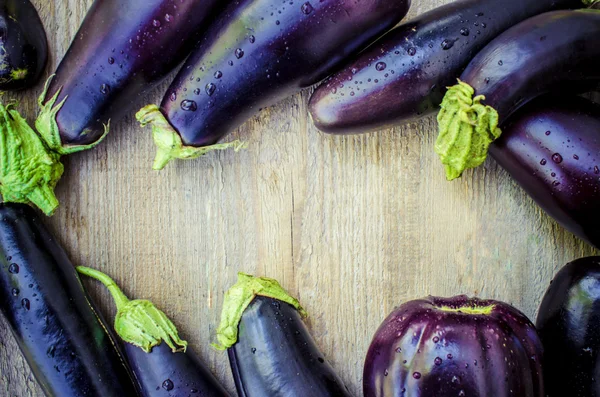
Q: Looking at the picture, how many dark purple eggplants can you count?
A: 11